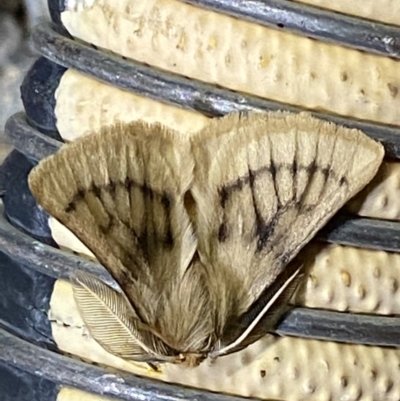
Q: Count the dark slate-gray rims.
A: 5